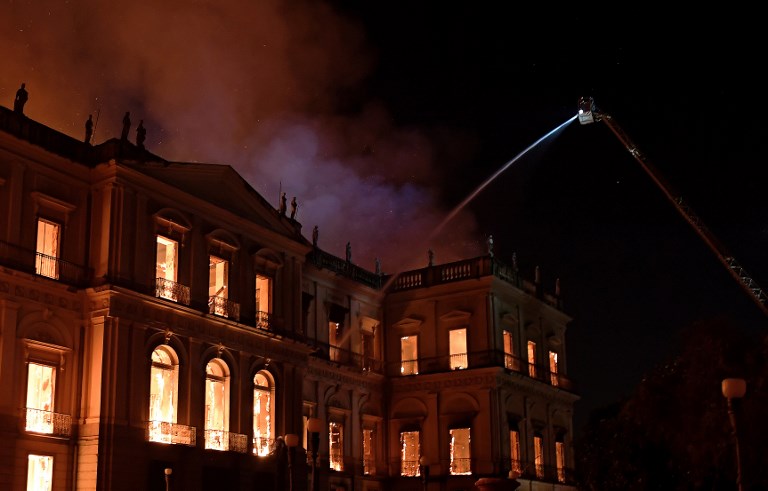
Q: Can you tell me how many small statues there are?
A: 14